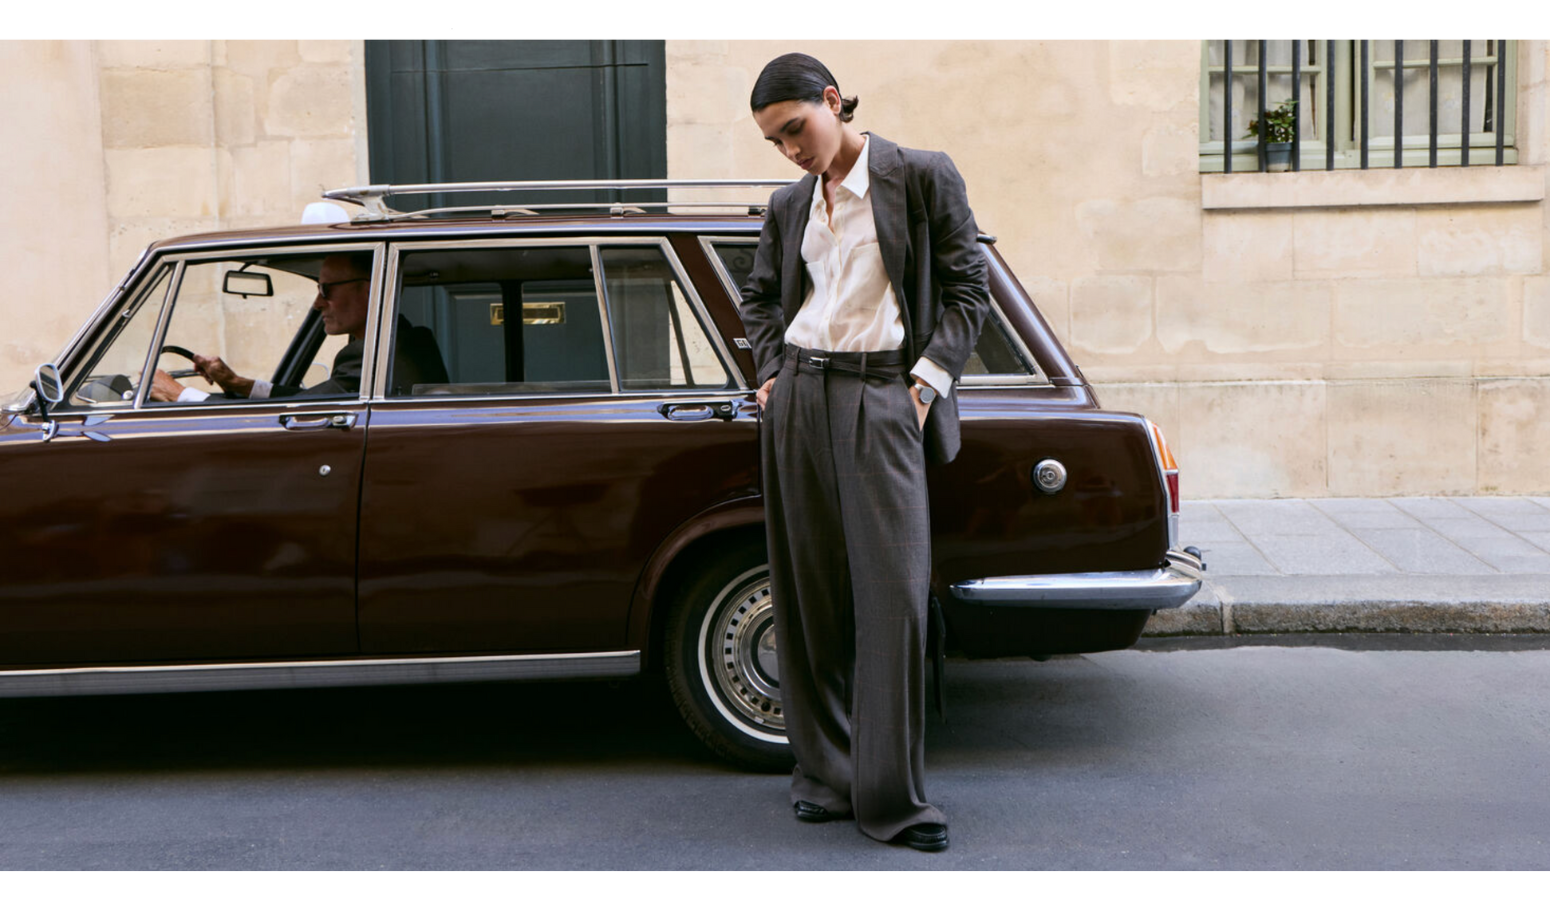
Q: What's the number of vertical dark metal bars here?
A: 9